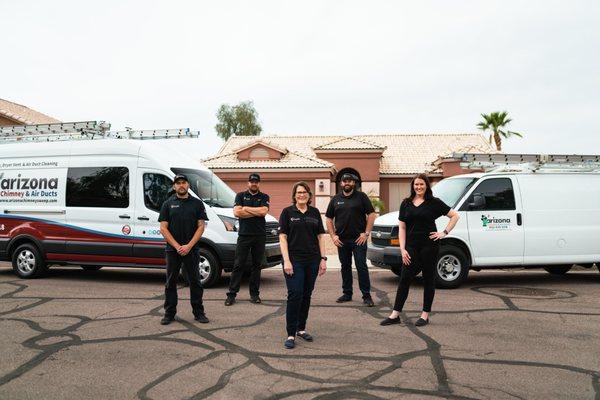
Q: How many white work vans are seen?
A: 2